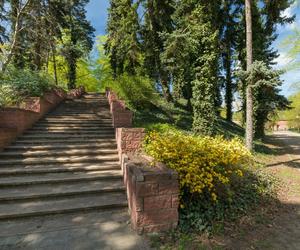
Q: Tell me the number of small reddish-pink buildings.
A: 1